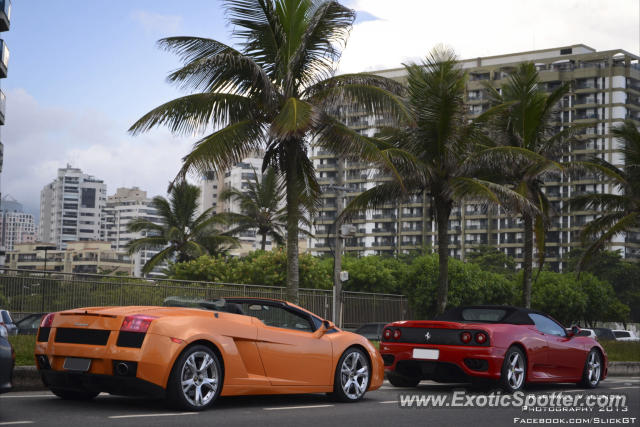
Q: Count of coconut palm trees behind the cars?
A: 6